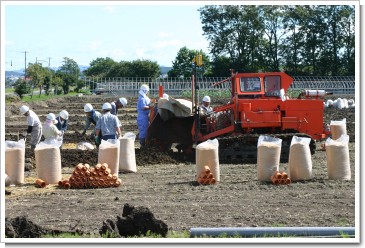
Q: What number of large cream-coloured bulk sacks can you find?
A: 9